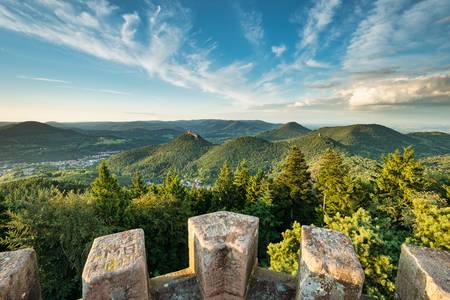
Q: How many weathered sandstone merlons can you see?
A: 5